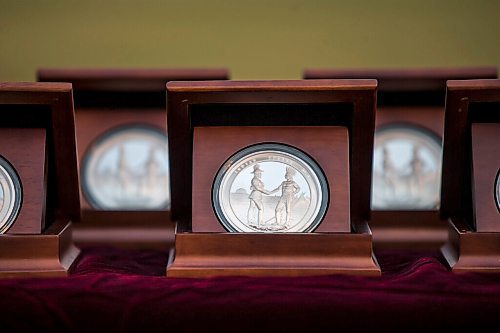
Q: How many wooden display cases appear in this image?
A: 5